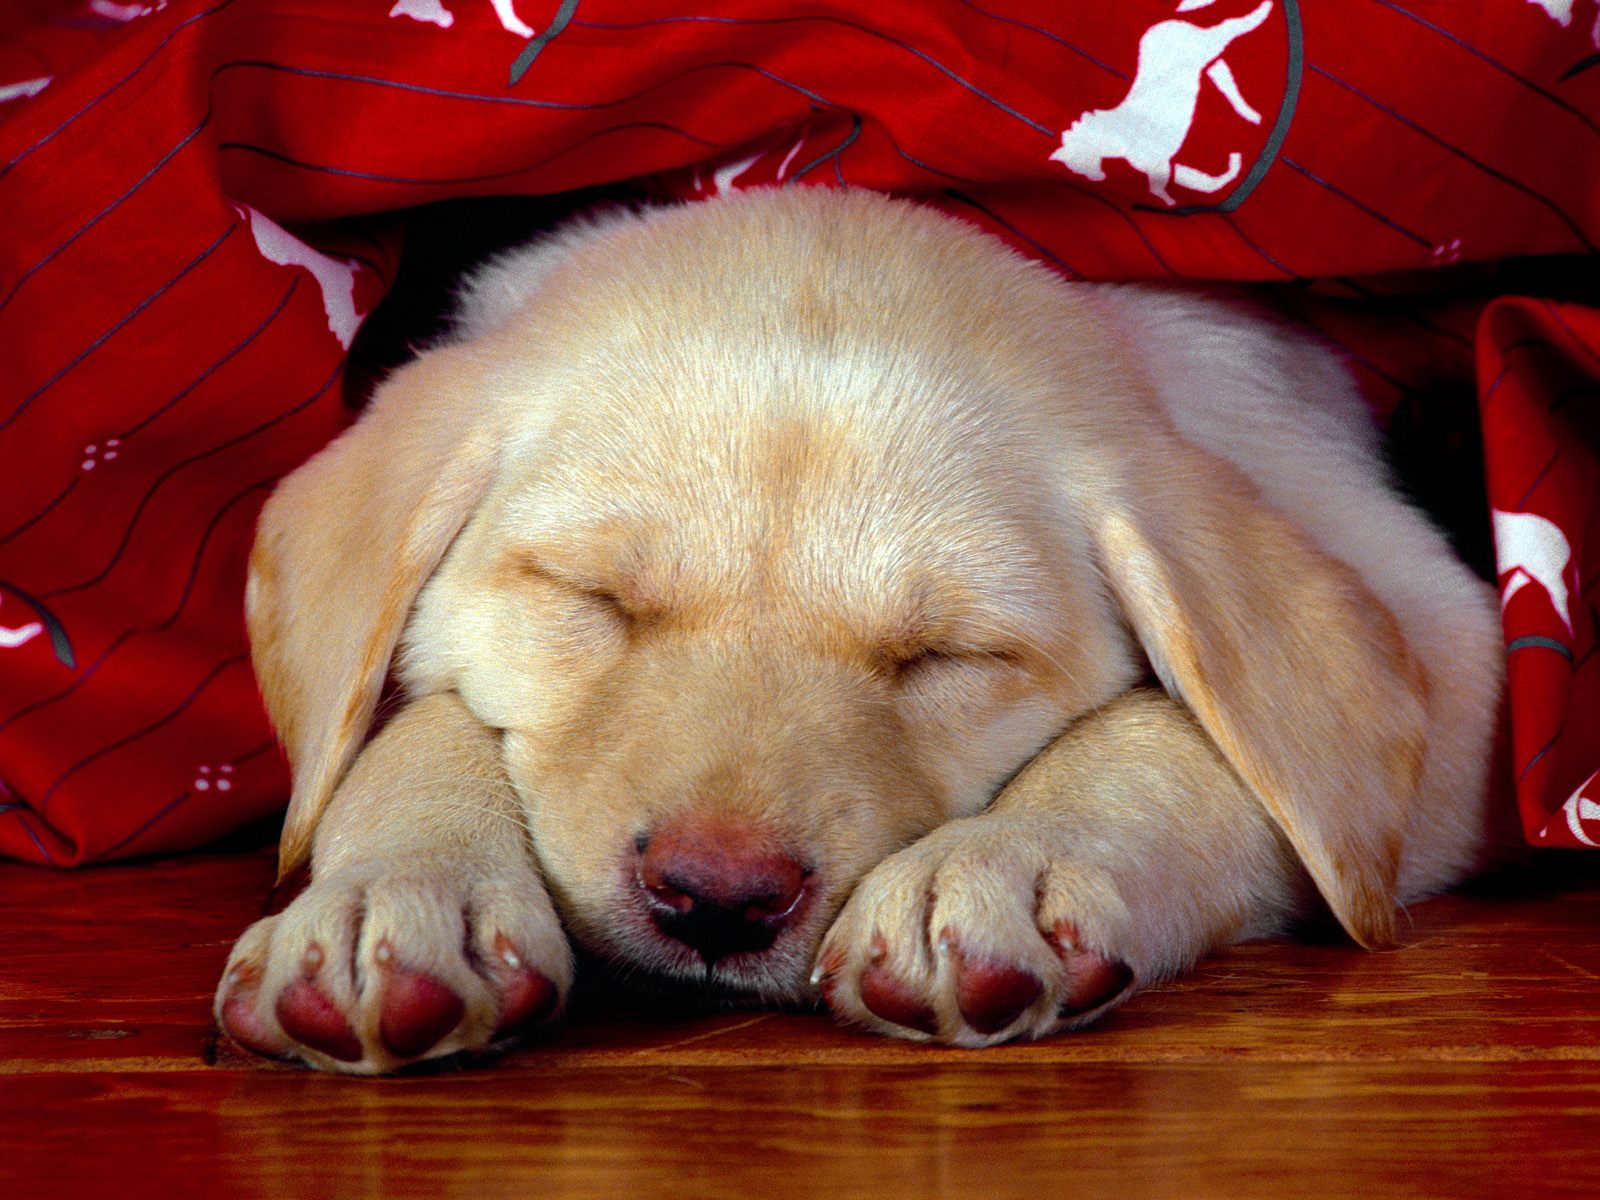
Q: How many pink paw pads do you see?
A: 7